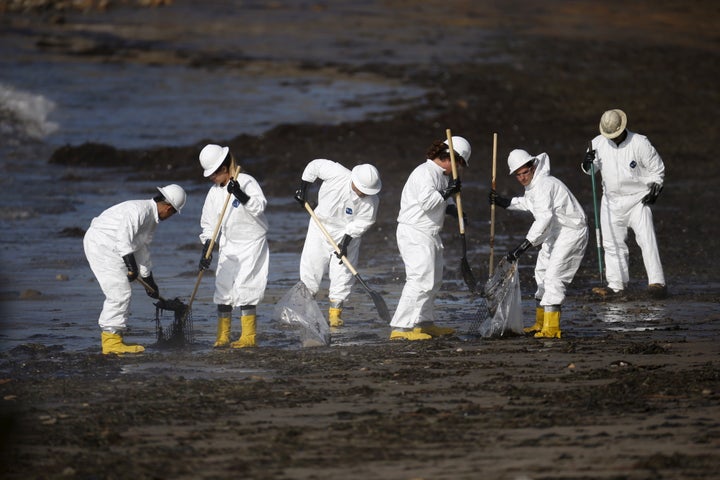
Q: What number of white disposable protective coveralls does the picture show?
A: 6